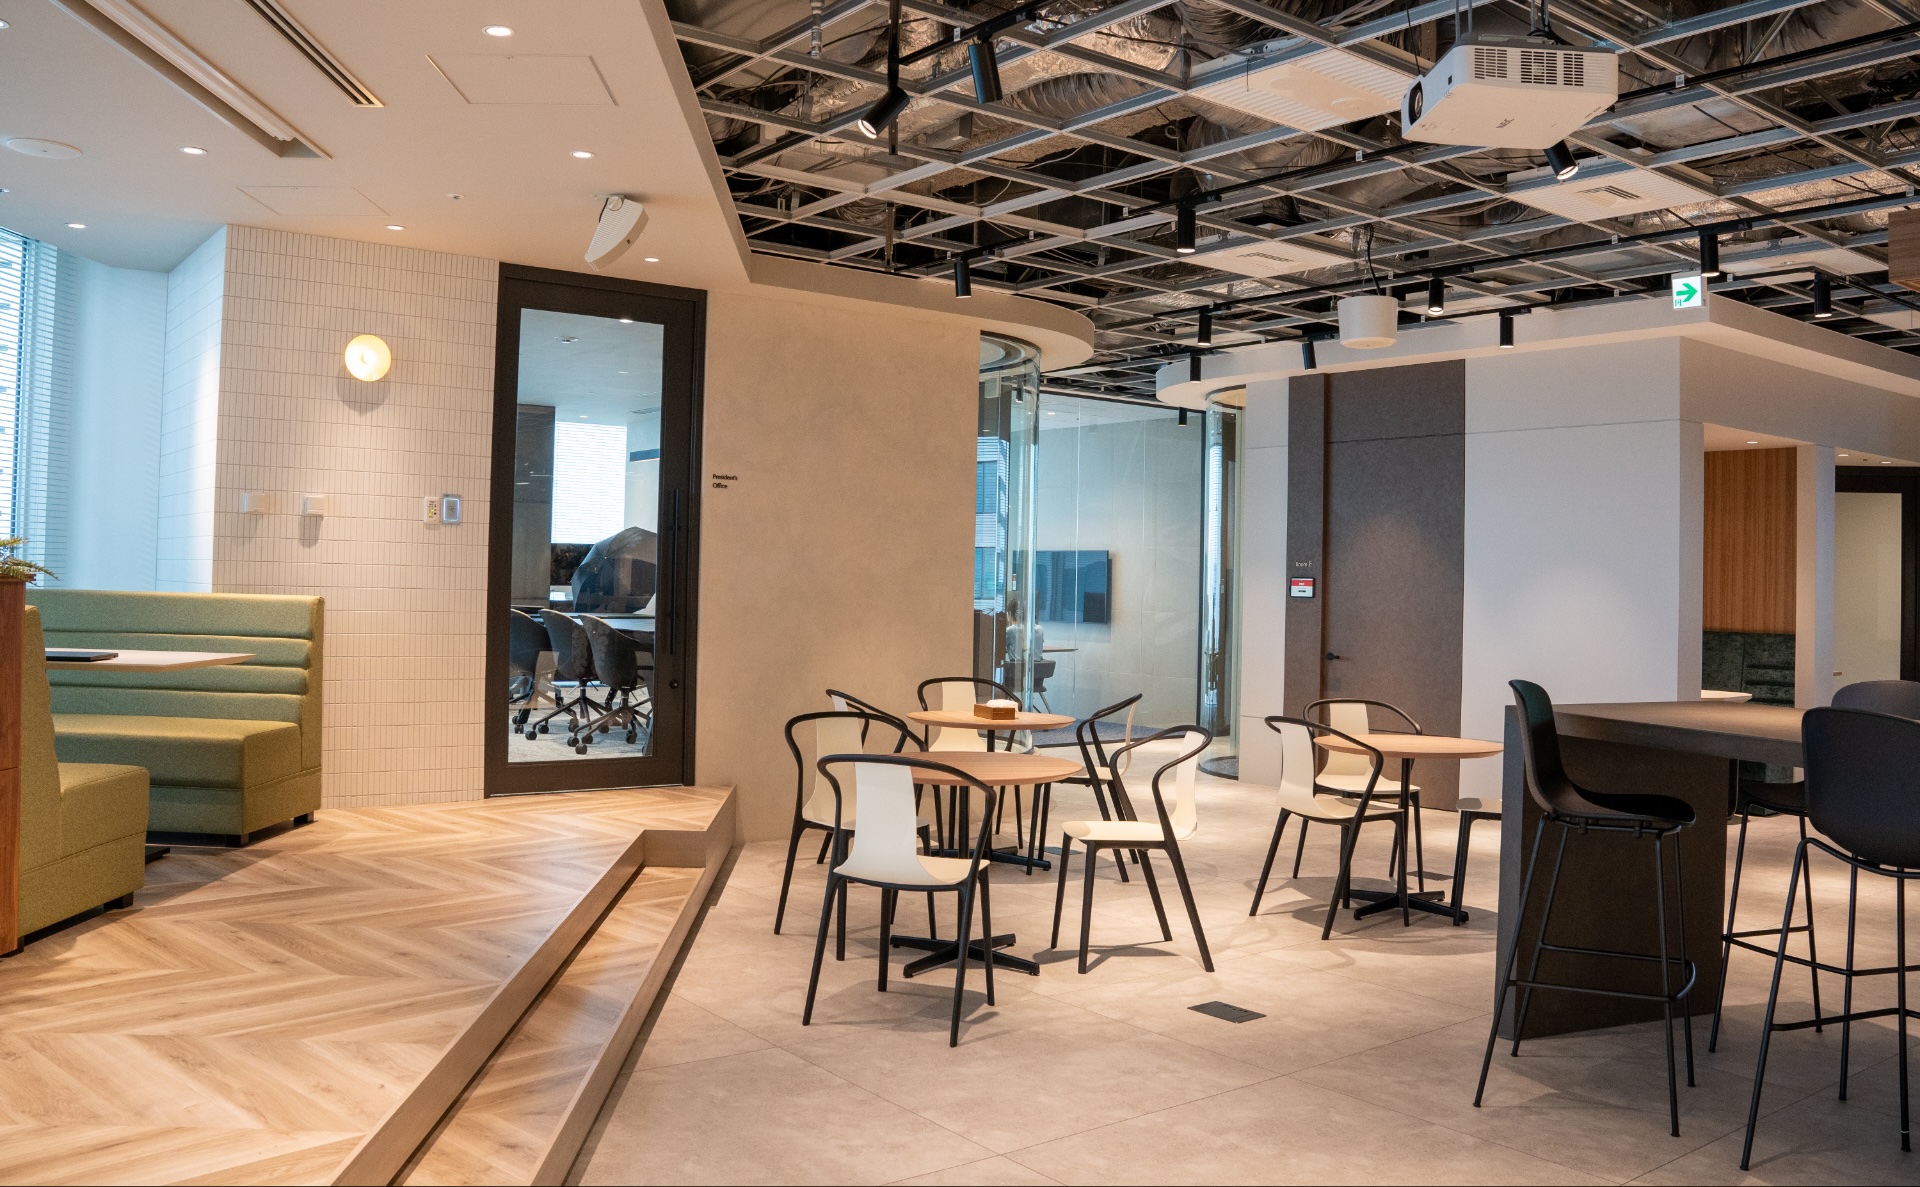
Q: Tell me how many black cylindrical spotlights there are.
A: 13